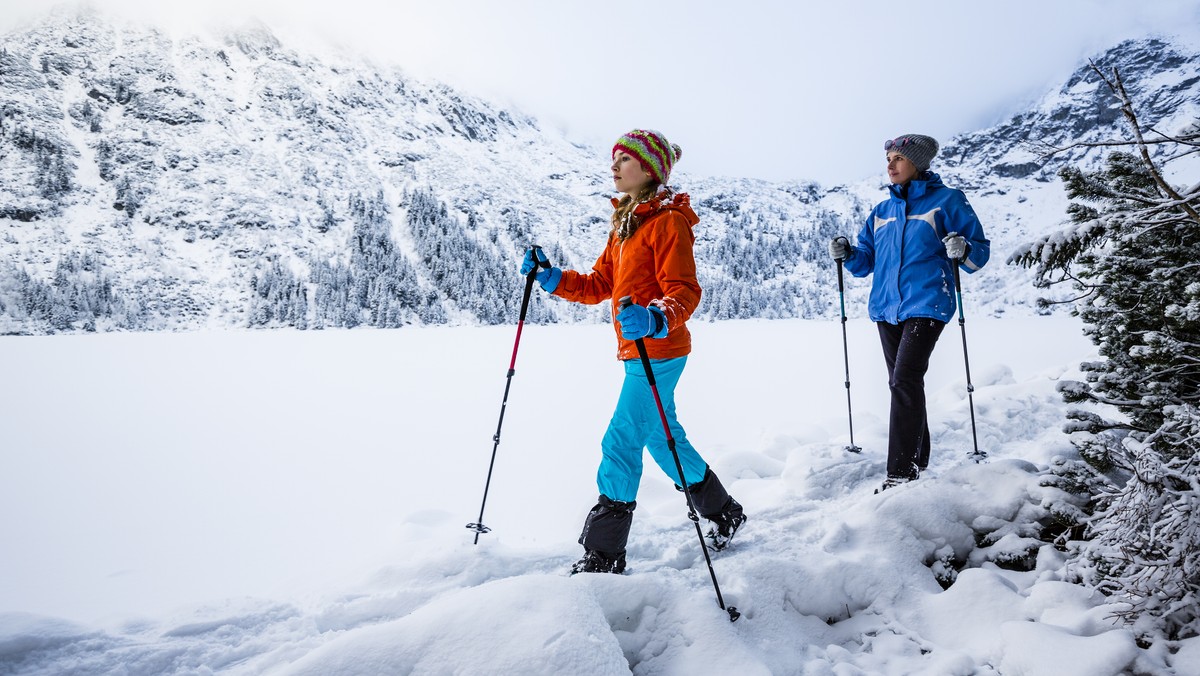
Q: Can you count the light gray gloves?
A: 2